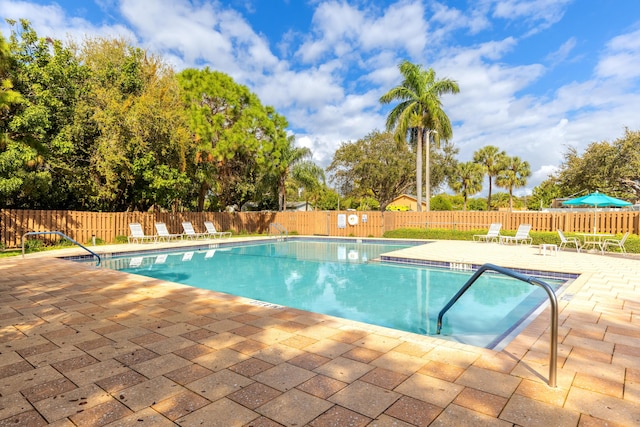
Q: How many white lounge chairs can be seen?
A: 6